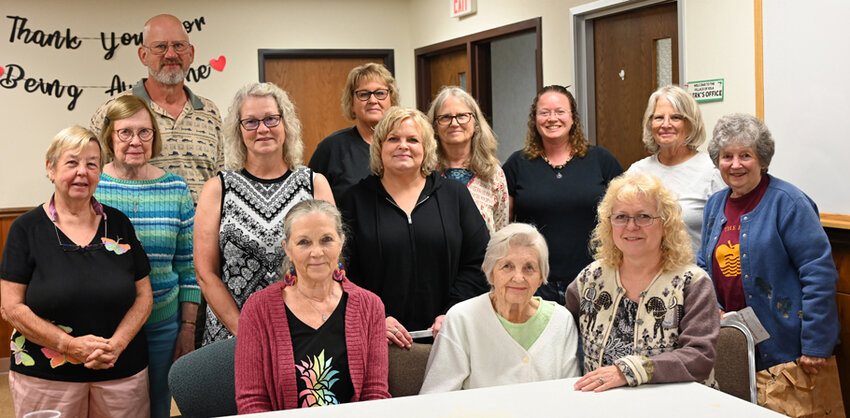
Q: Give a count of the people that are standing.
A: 10